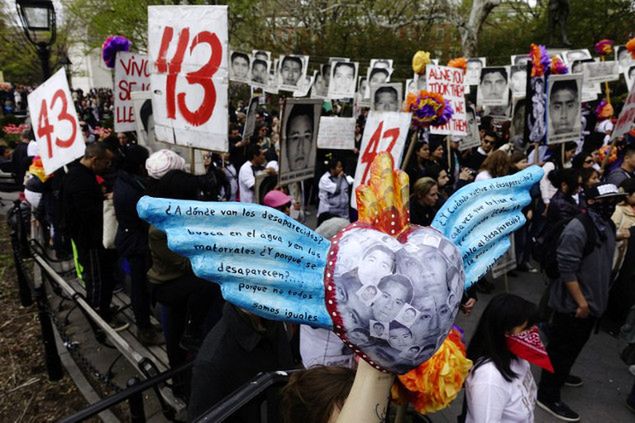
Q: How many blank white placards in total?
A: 1